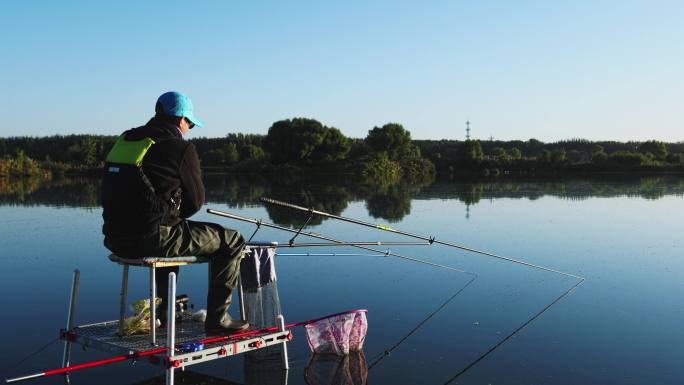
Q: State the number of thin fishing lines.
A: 2